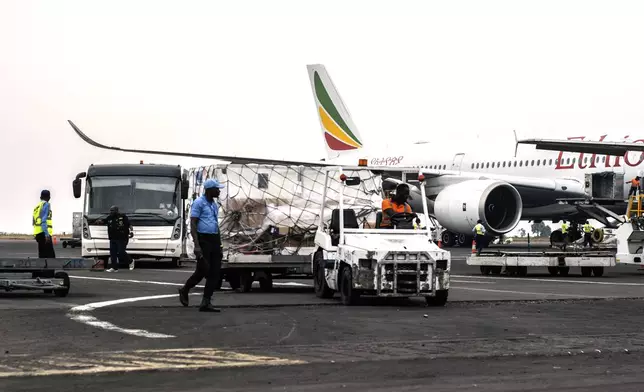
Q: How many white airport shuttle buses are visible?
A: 1